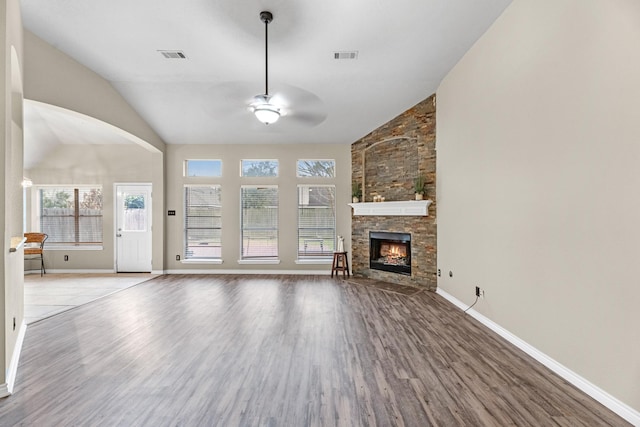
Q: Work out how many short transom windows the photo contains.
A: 3